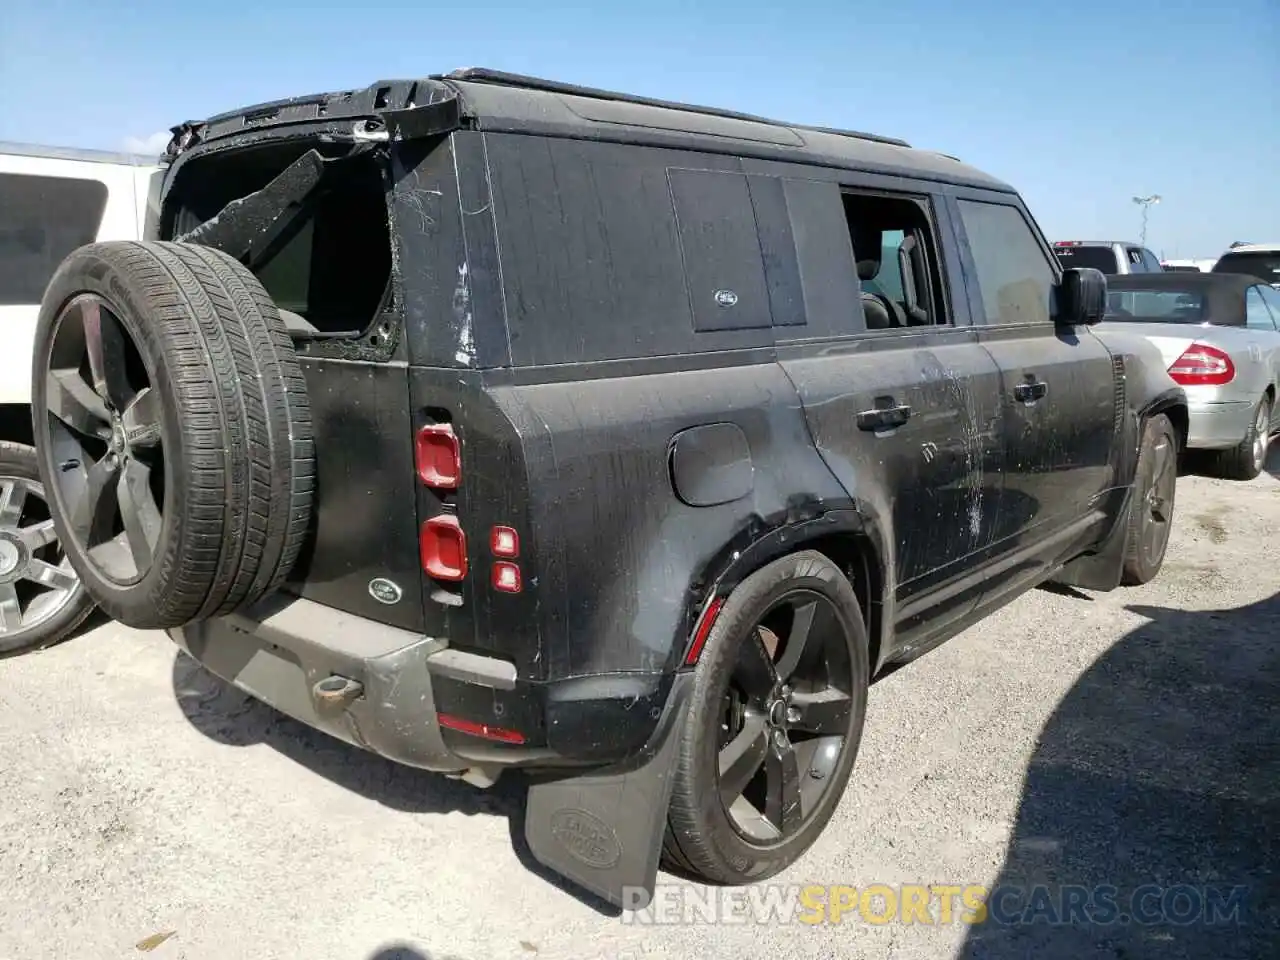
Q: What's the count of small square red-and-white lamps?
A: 2